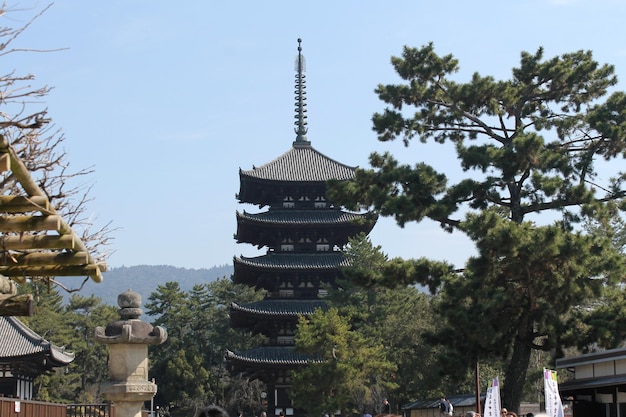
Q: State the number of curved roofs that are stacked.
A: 5